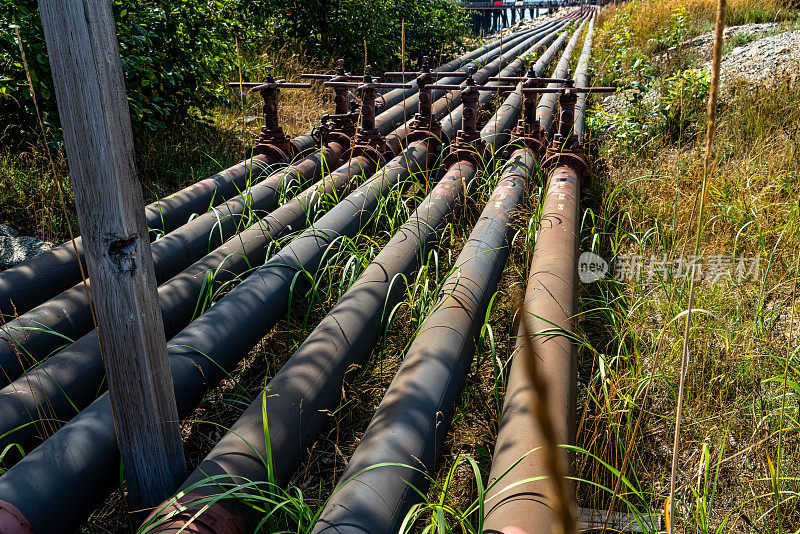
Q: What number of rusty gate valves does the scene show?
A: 7